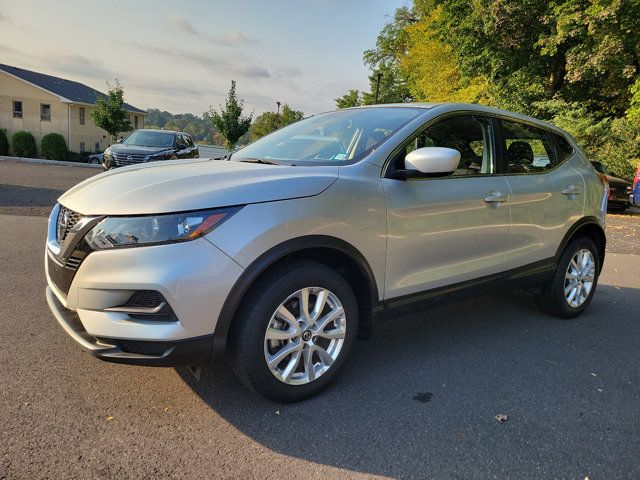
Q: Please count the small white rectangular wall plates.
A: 0